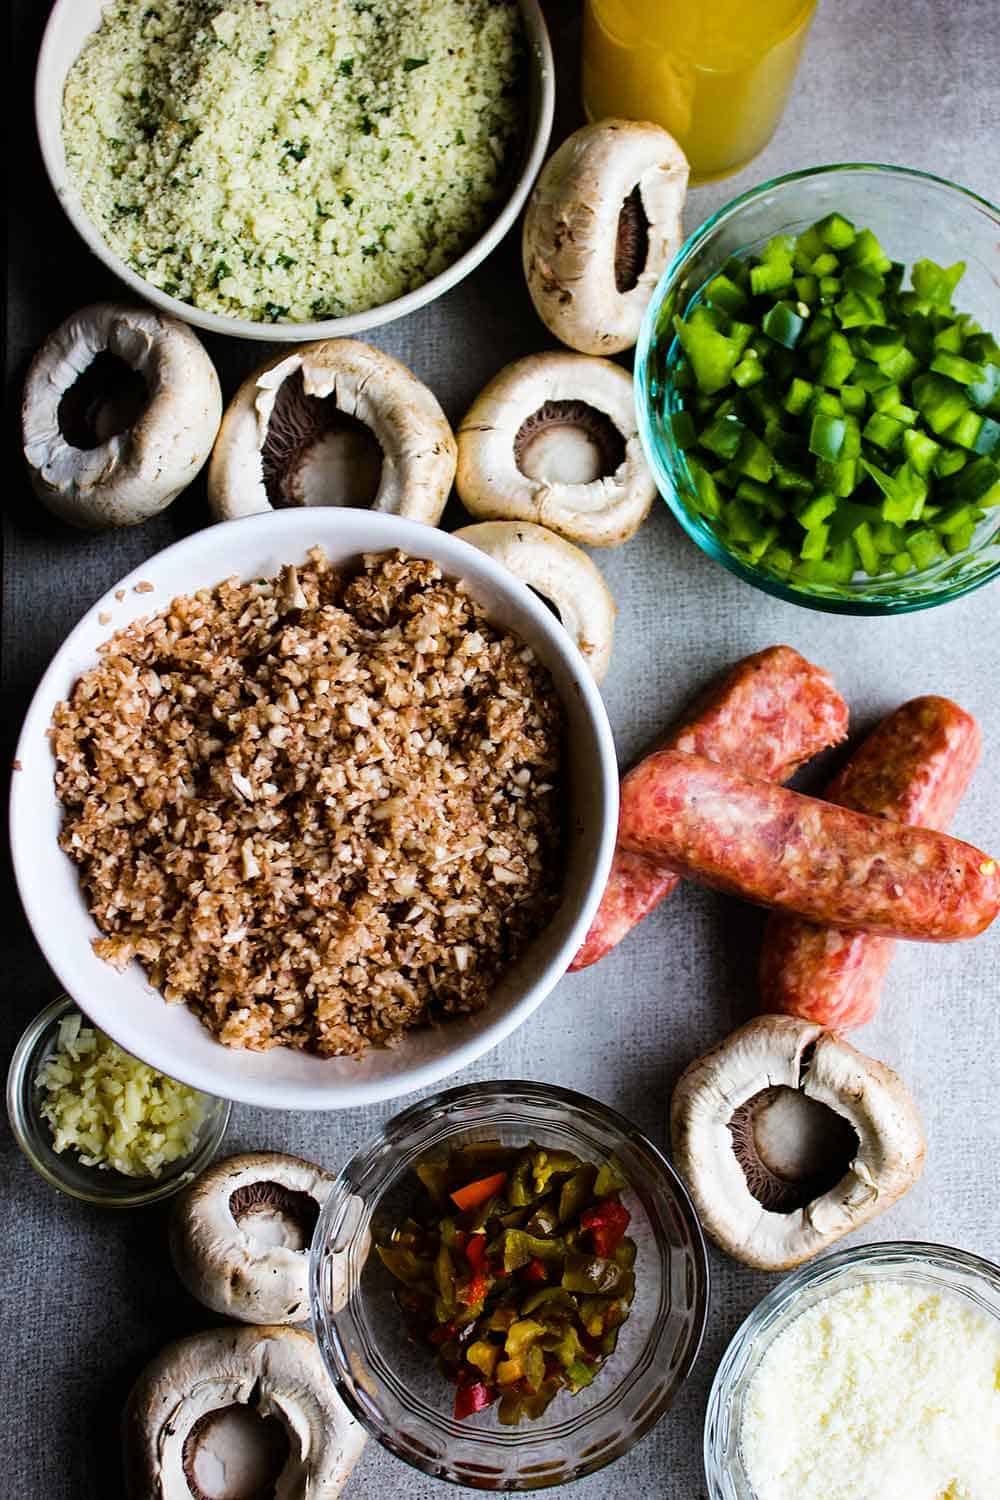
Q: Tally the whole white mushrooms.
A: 8